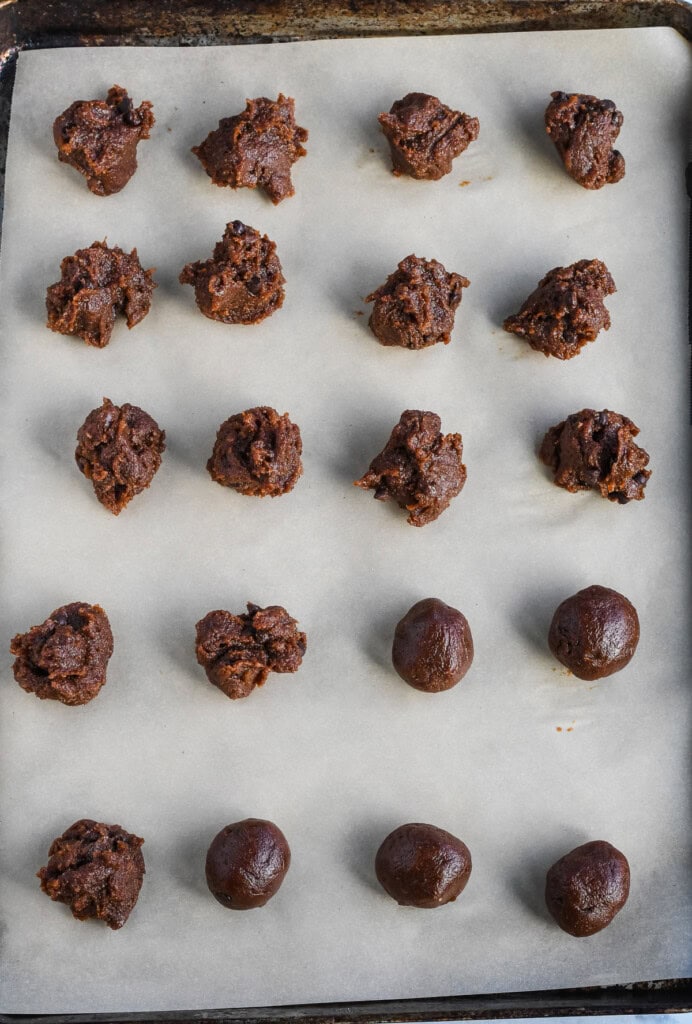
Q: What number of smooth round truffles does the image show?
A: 5